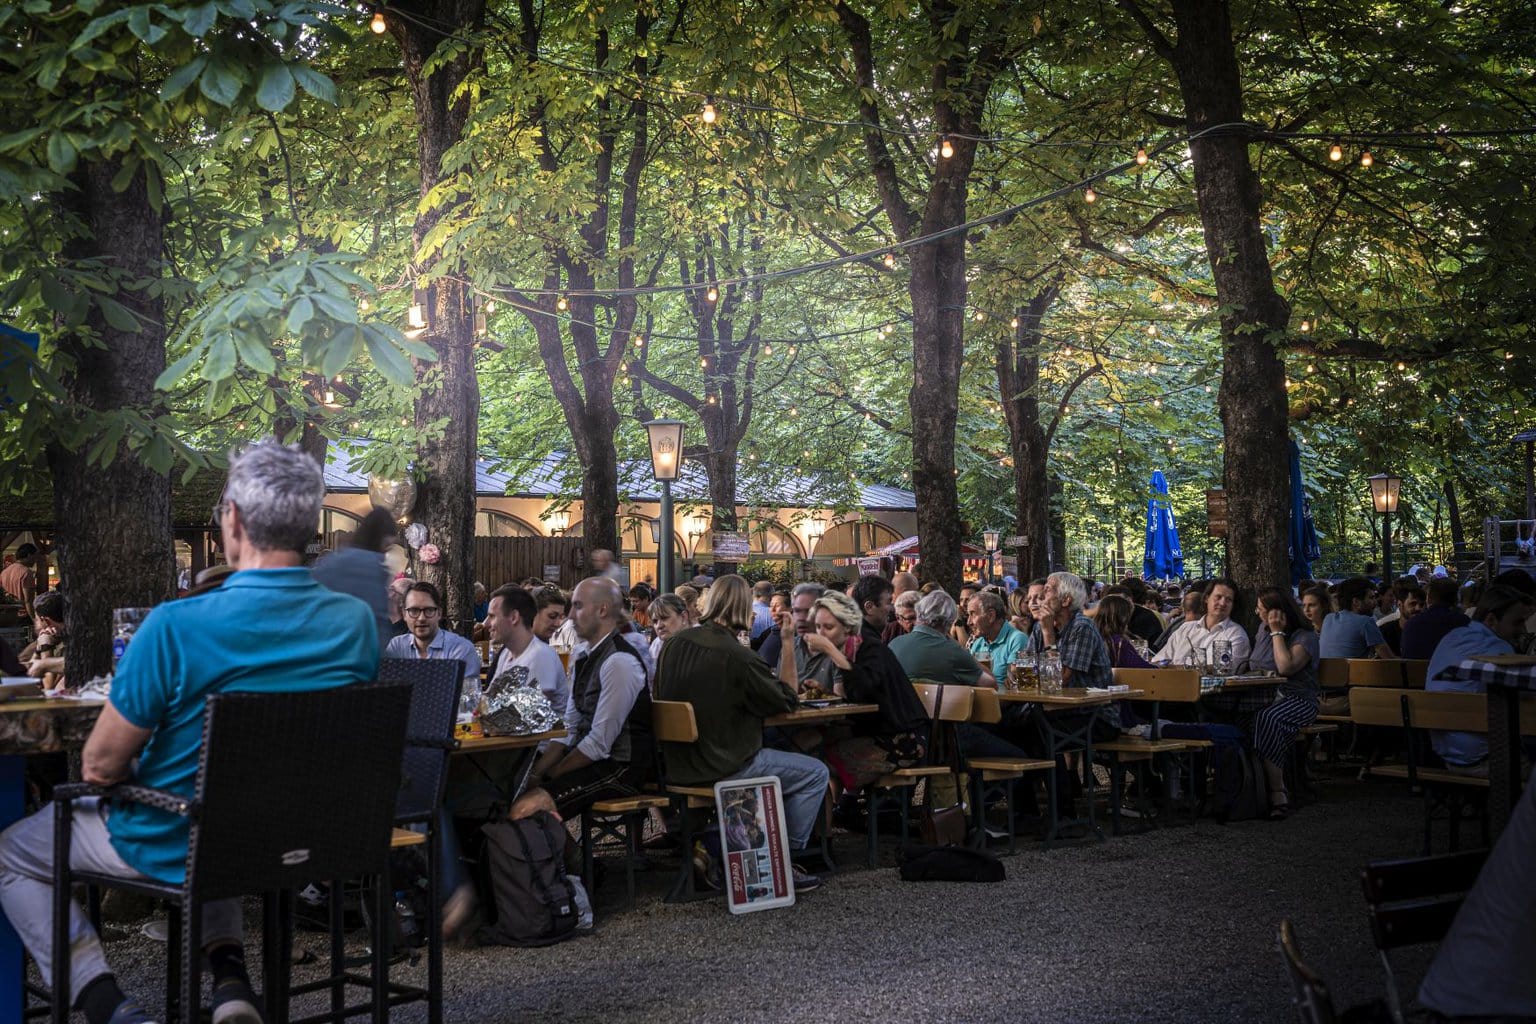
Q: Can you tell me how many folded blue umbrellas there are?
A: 2